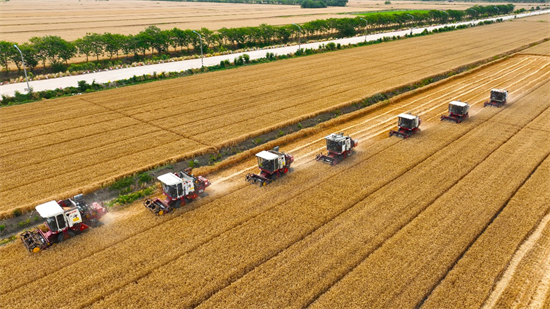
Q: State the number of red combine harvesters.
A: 7